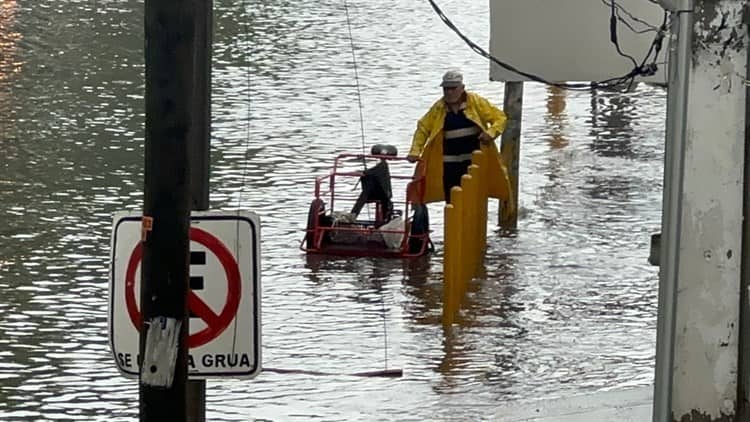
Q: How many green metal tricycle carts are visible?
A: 0